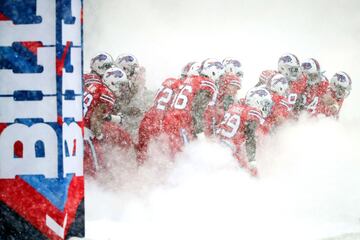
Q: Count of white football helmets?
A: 11